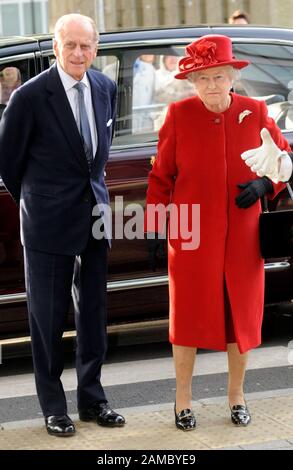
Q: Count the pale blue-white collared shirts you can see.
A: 1